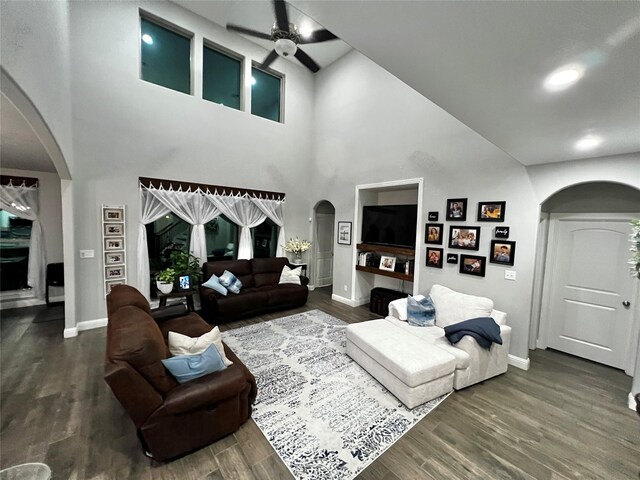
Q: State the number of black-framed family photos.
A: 7